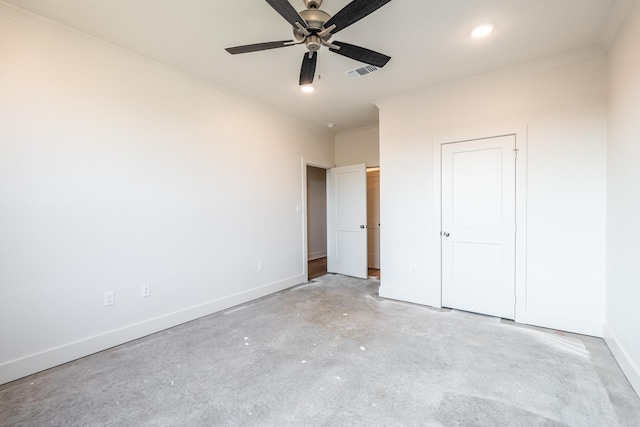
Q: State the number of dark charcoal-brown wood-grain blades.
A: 5